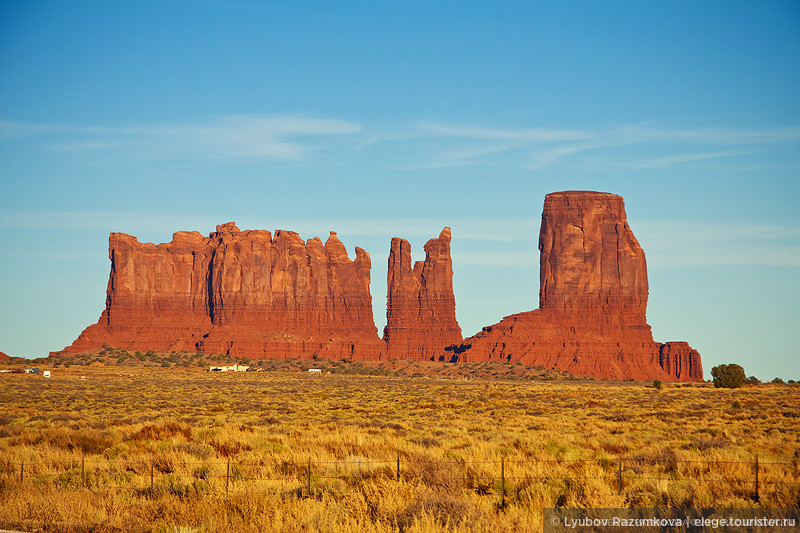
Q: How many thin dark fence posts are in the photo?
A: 9